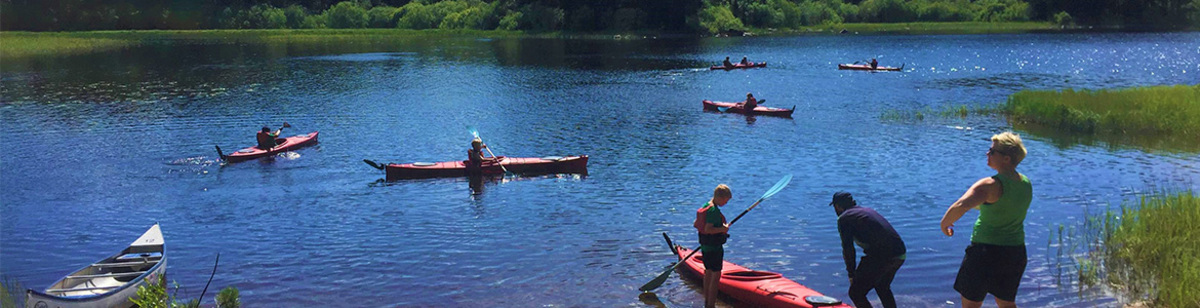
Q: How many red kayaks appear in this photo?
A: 6